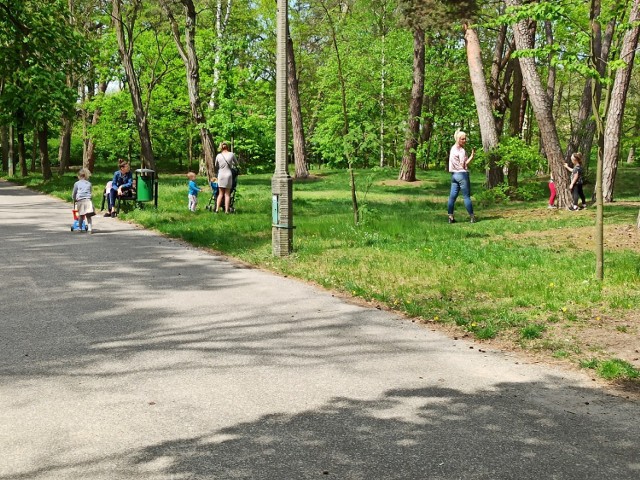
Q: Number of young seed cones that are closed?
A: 0